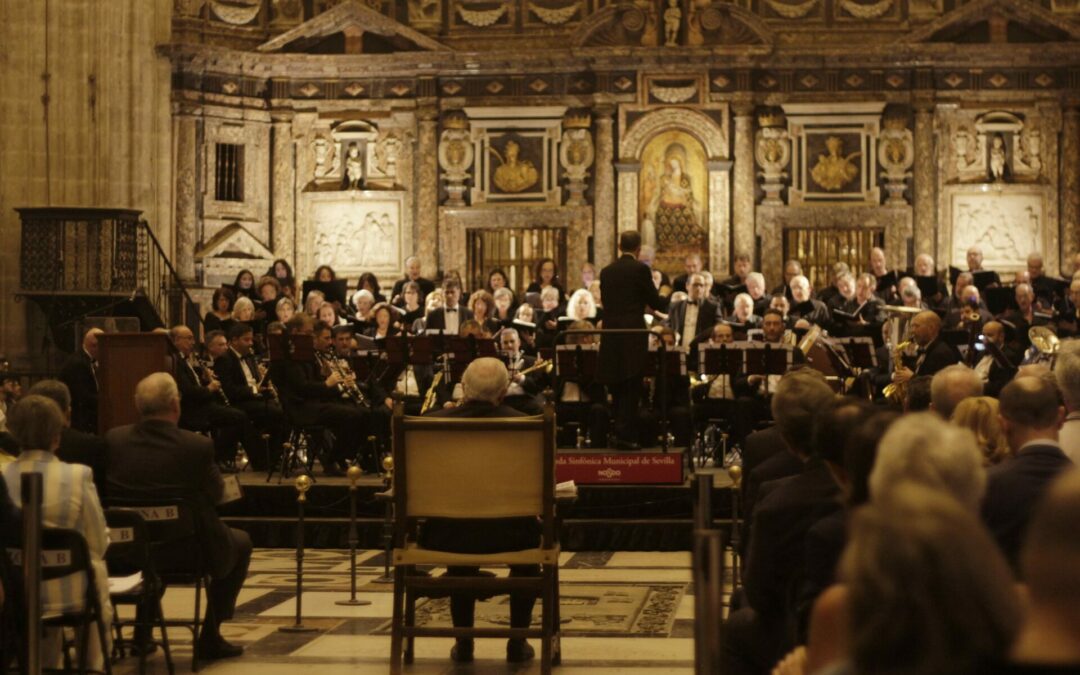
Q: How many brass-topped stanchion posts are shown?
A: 4